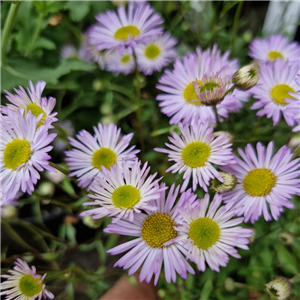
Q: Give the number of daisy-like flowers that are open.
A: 15